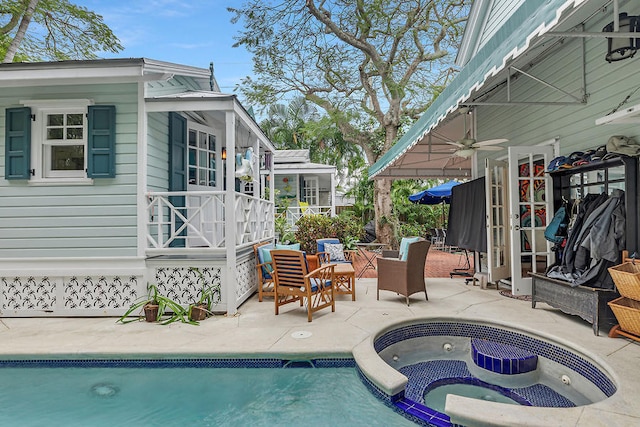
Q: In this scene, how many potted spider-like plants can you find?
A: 2